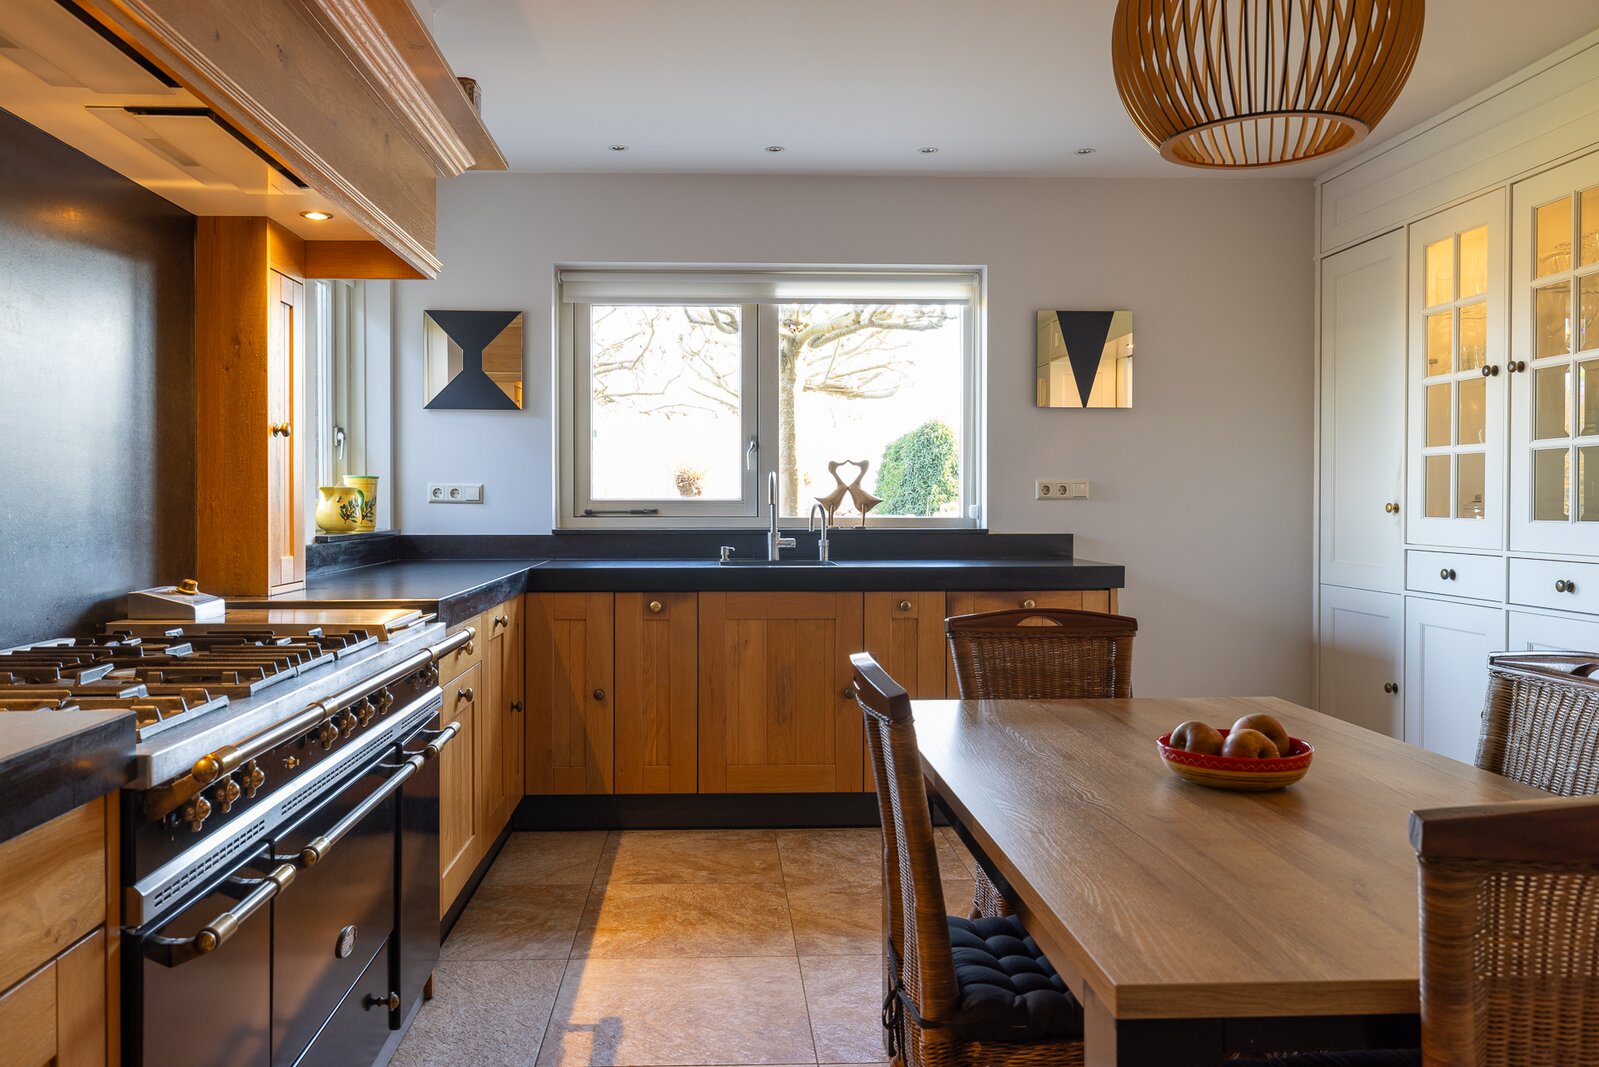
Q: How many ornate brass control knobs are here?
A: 8